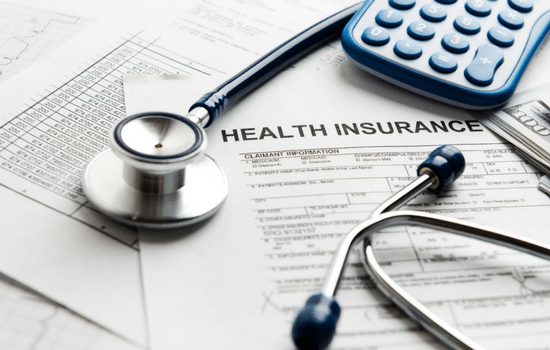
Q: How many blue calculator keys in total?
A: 15